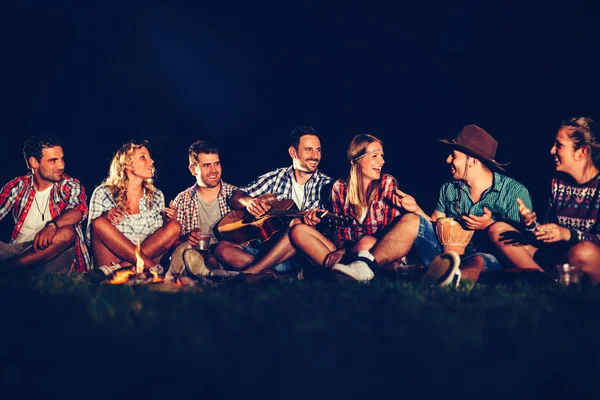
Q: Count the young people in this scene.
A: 7